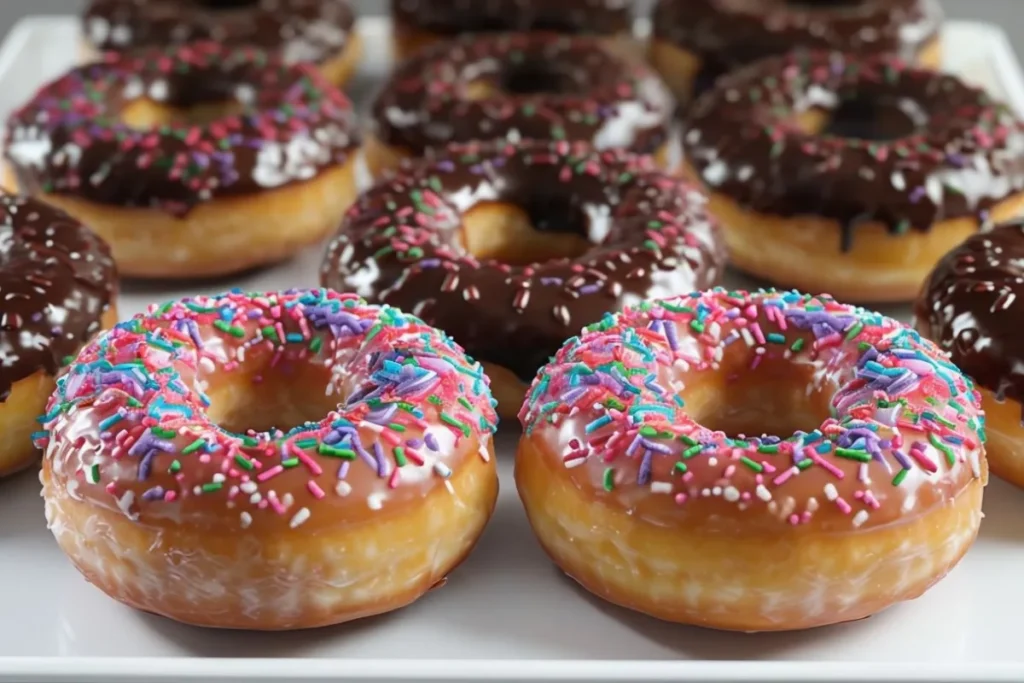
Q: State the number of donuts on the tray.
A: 11